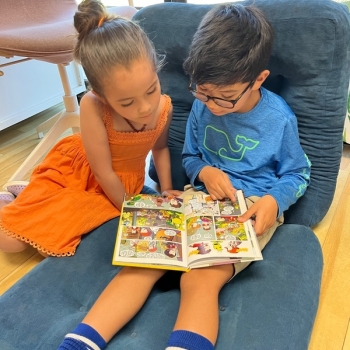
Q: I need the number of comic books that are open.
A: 1